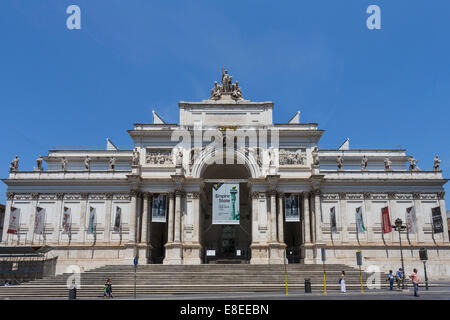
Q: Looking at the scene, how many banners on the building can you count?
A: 13